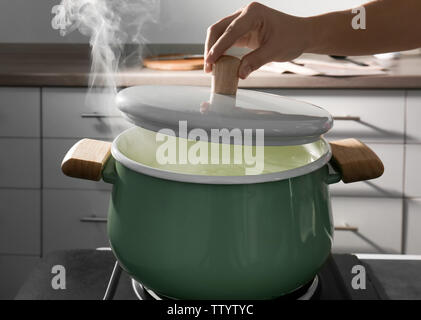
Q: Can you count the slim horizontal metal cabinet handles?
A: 4